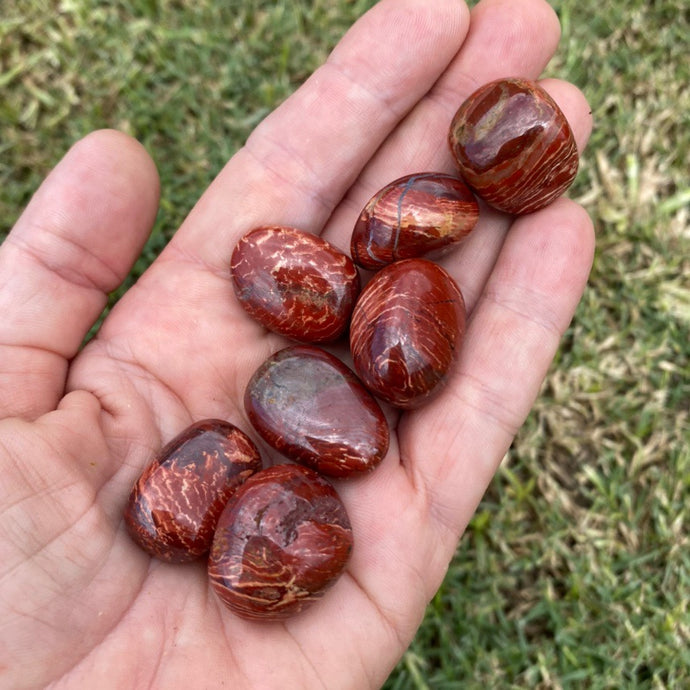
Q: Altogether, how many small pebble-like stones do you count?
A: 7